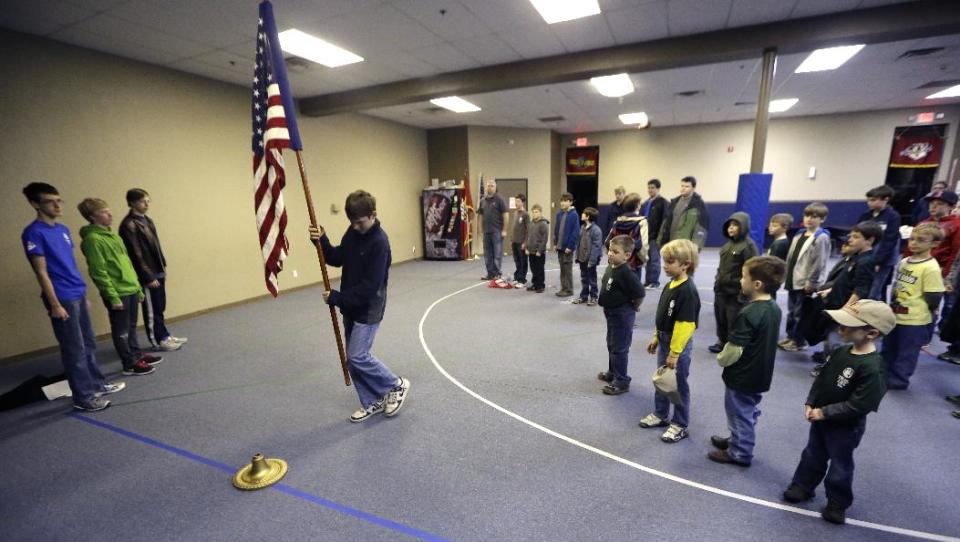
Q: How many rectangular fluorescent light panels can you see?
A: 8